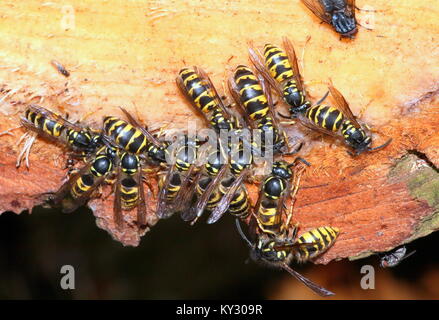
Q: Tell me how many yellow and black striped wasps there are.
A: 13